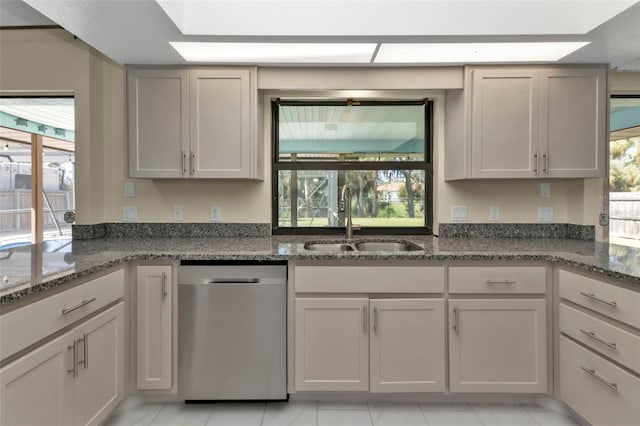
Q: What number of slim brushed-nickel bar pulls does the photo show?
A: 15